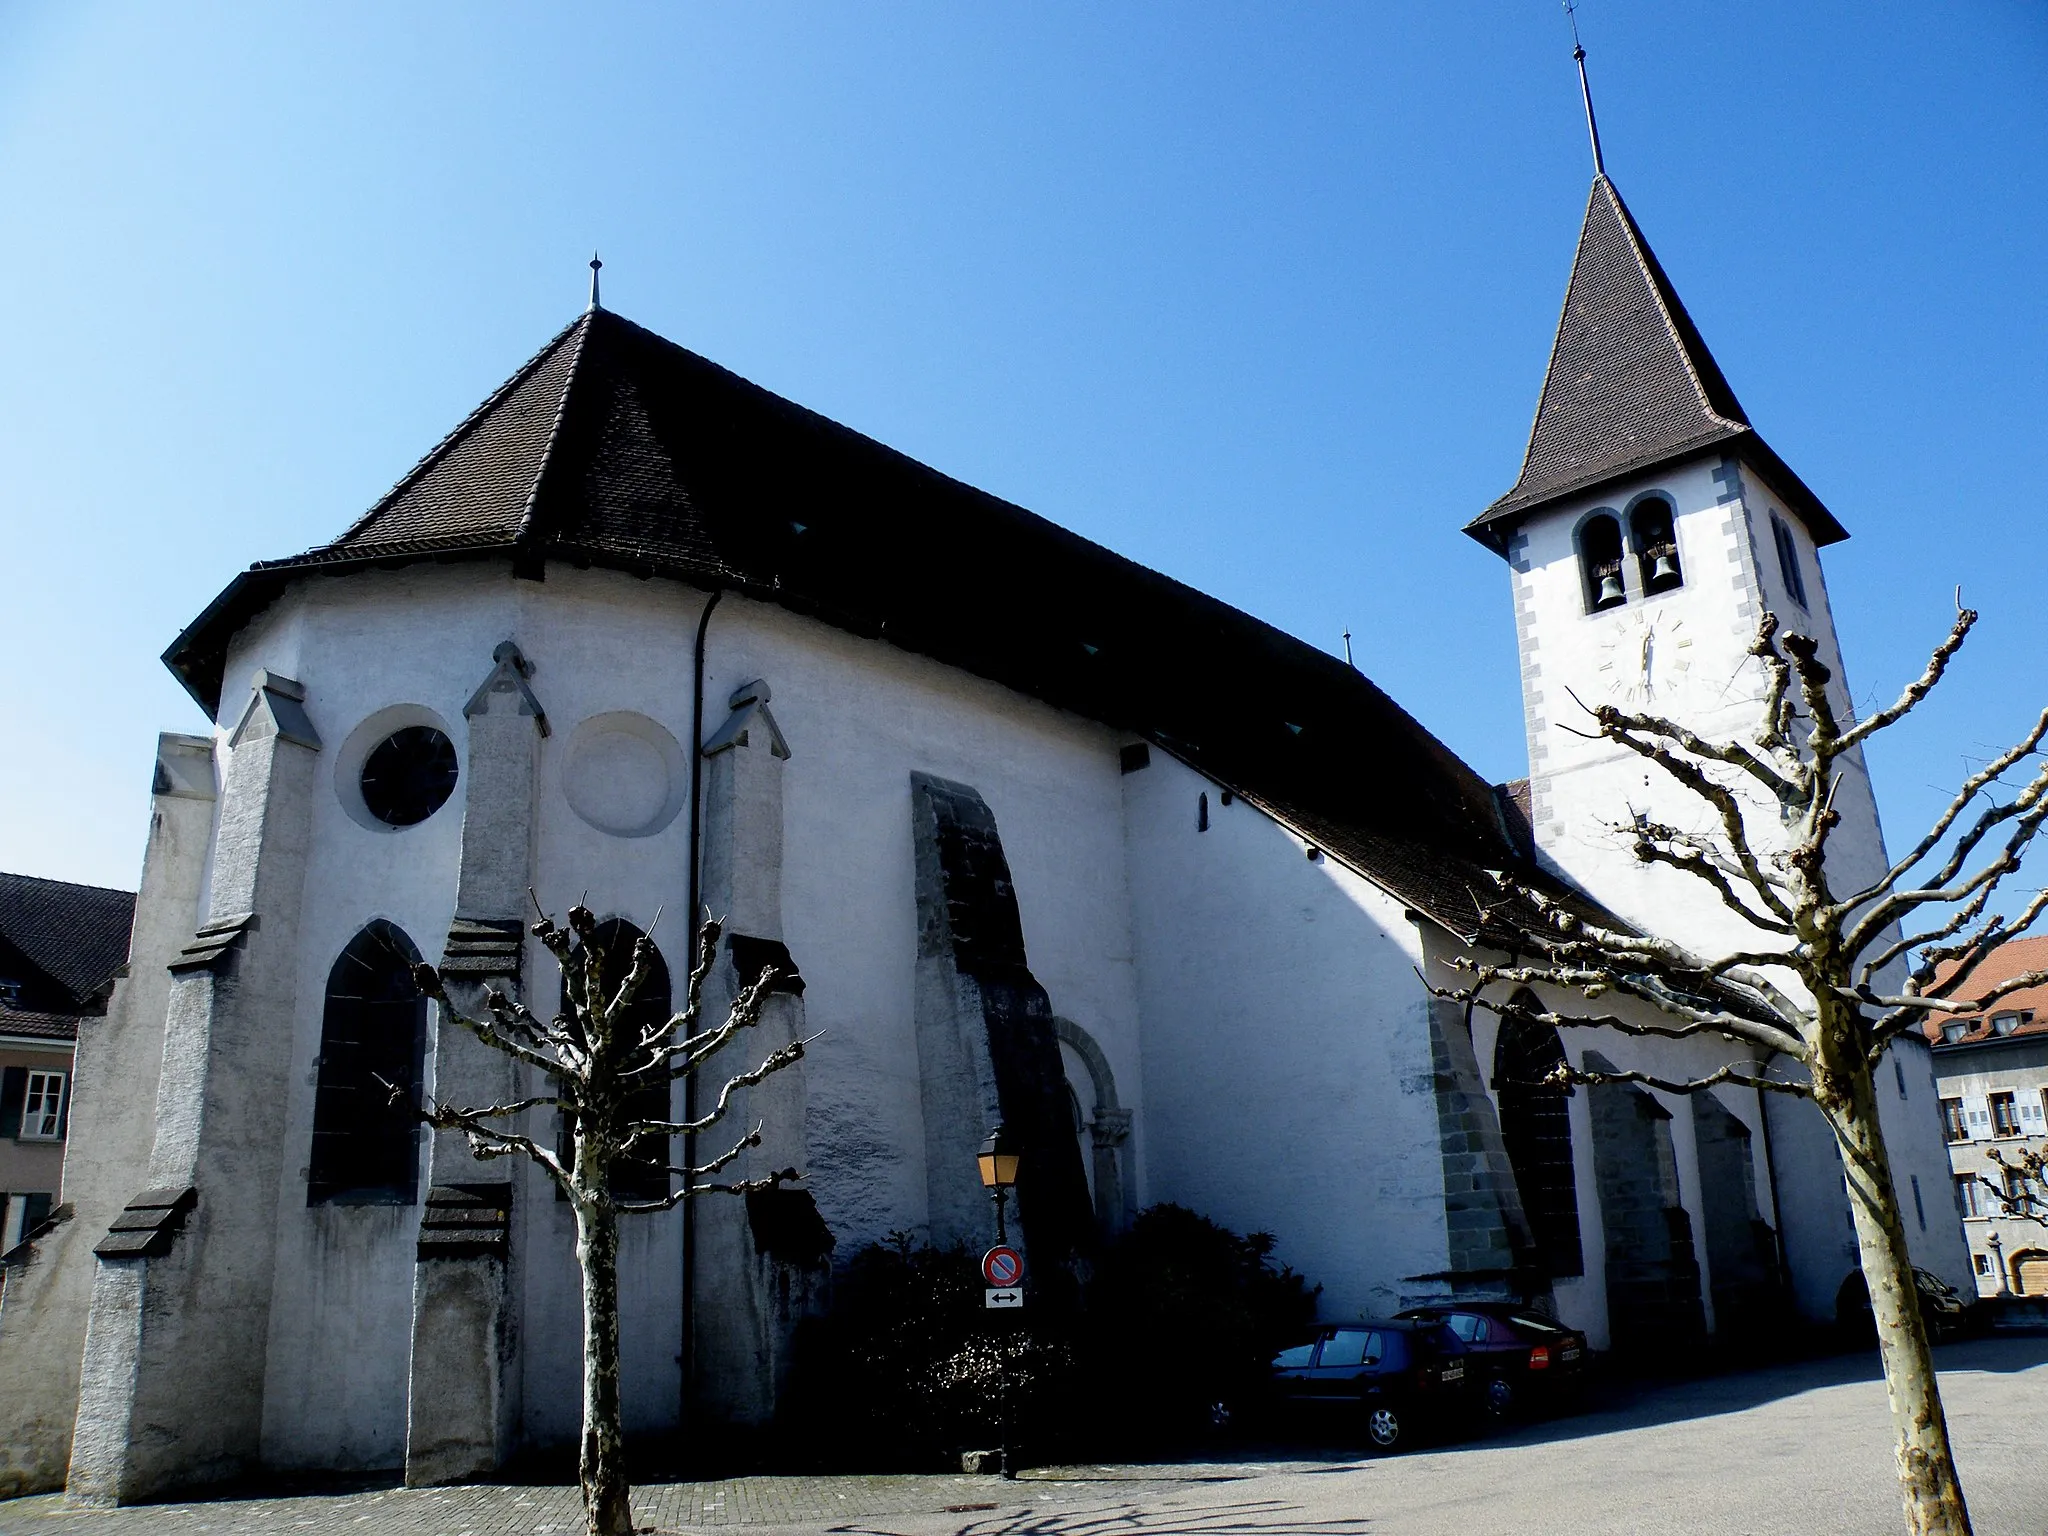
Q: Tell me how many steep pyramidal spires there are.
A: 1